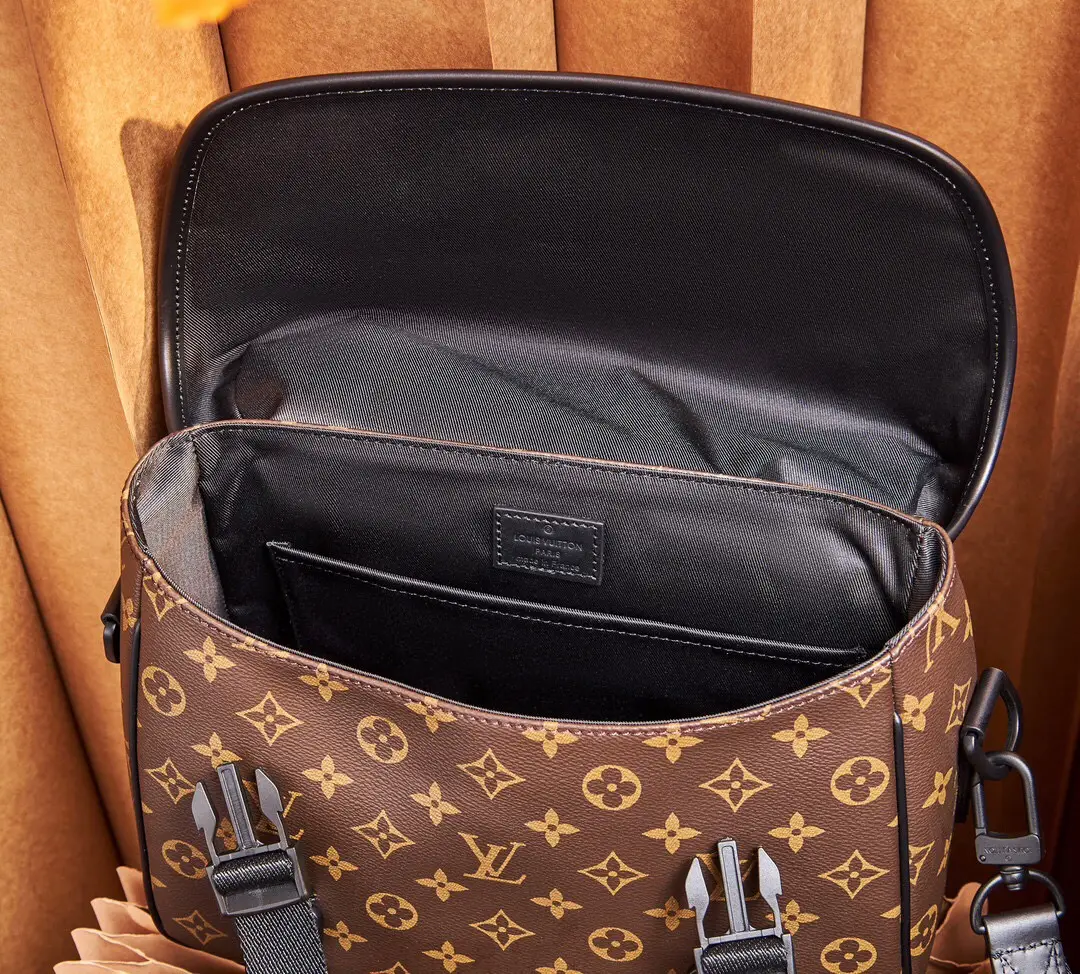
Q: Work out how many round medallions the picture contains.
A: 9